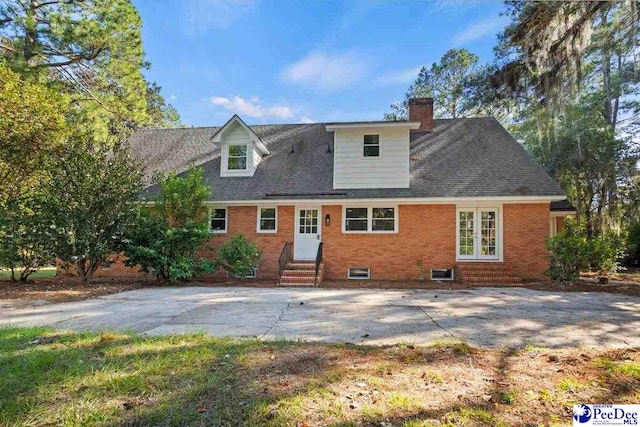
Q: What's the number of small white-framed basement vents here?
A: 3